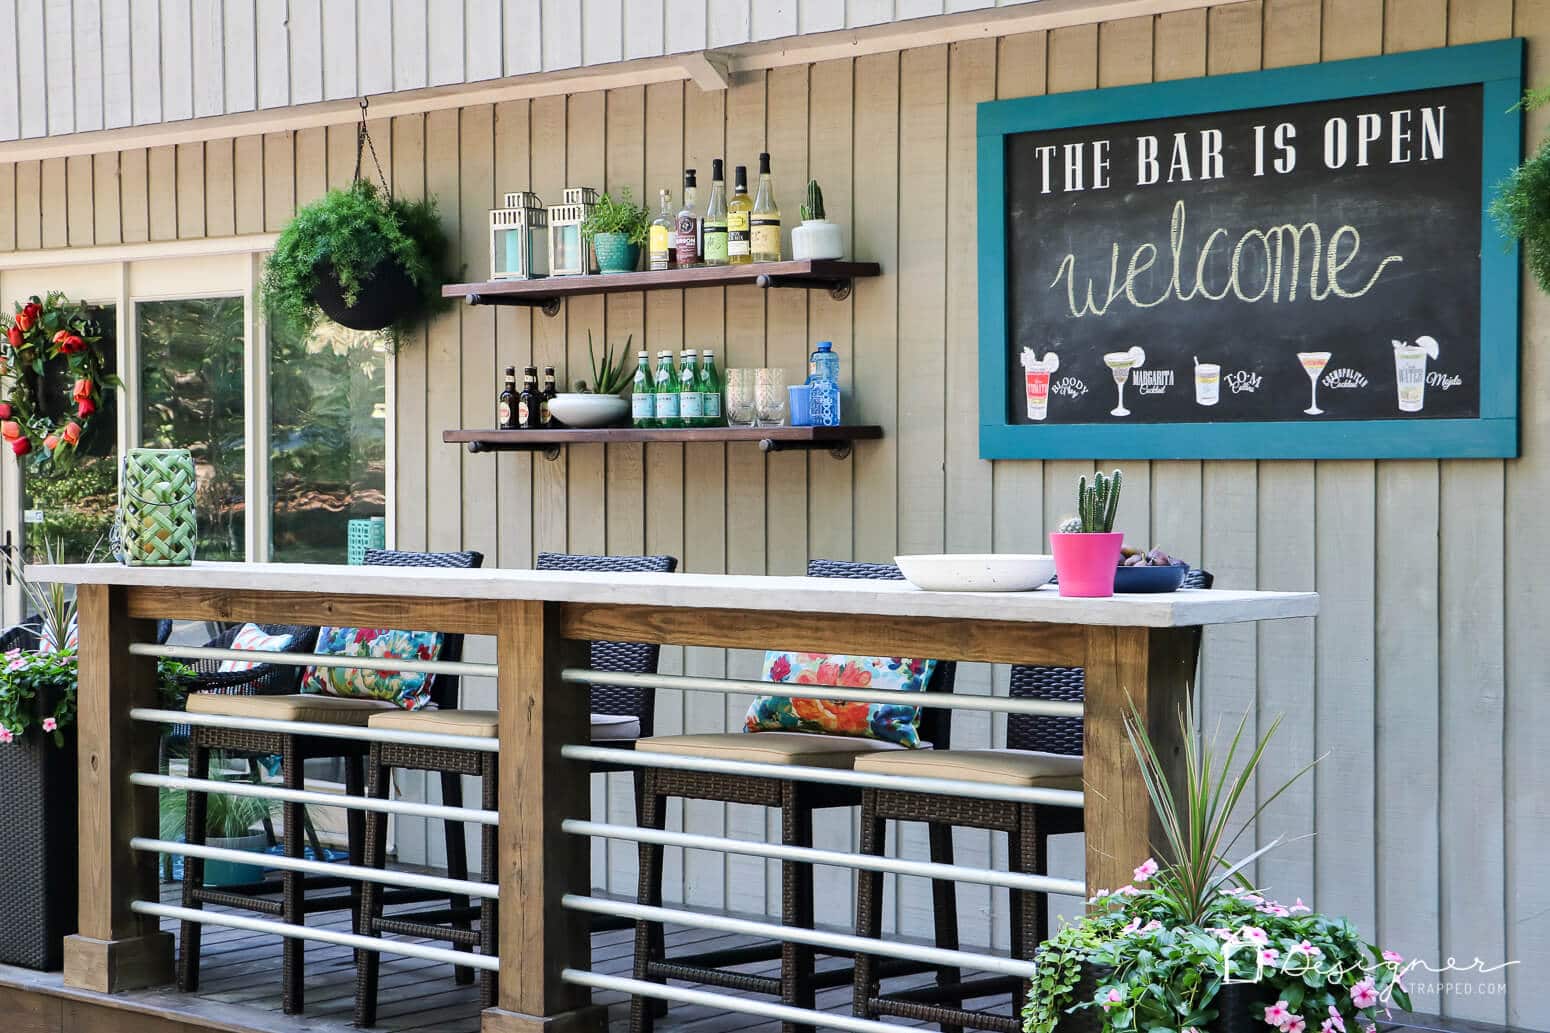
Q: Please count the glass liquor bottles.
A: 5